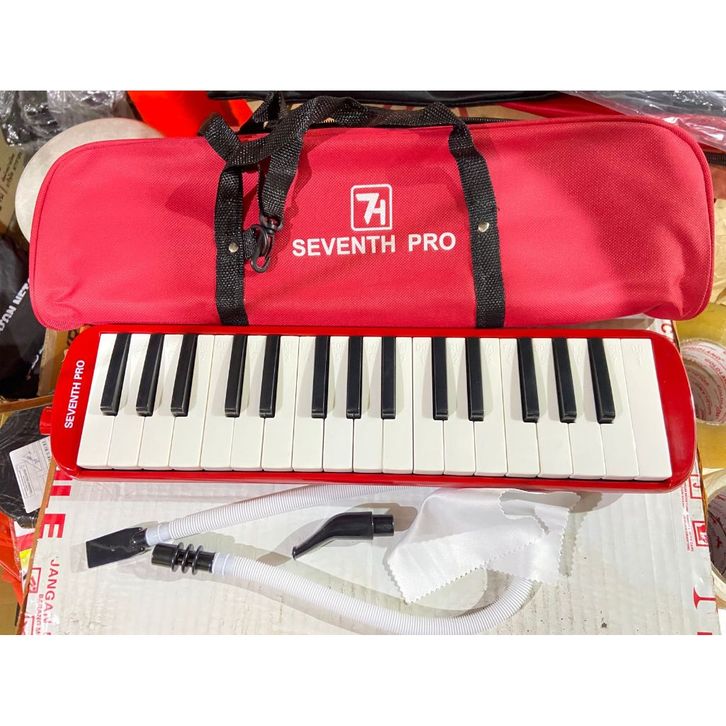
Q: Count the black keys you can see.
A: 13